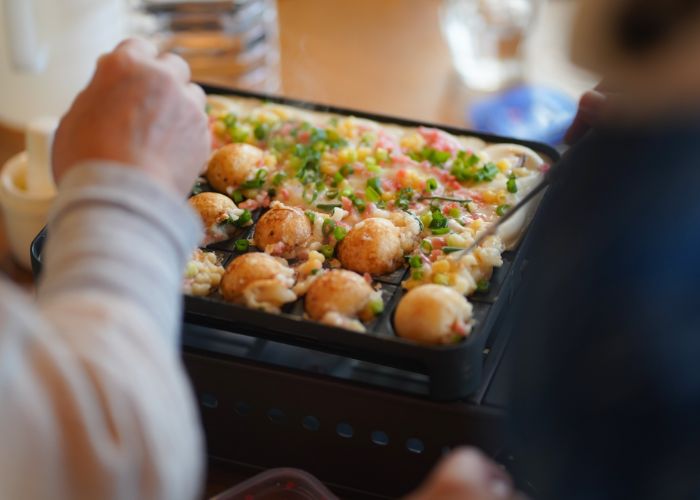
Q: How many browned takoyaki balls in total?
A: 7